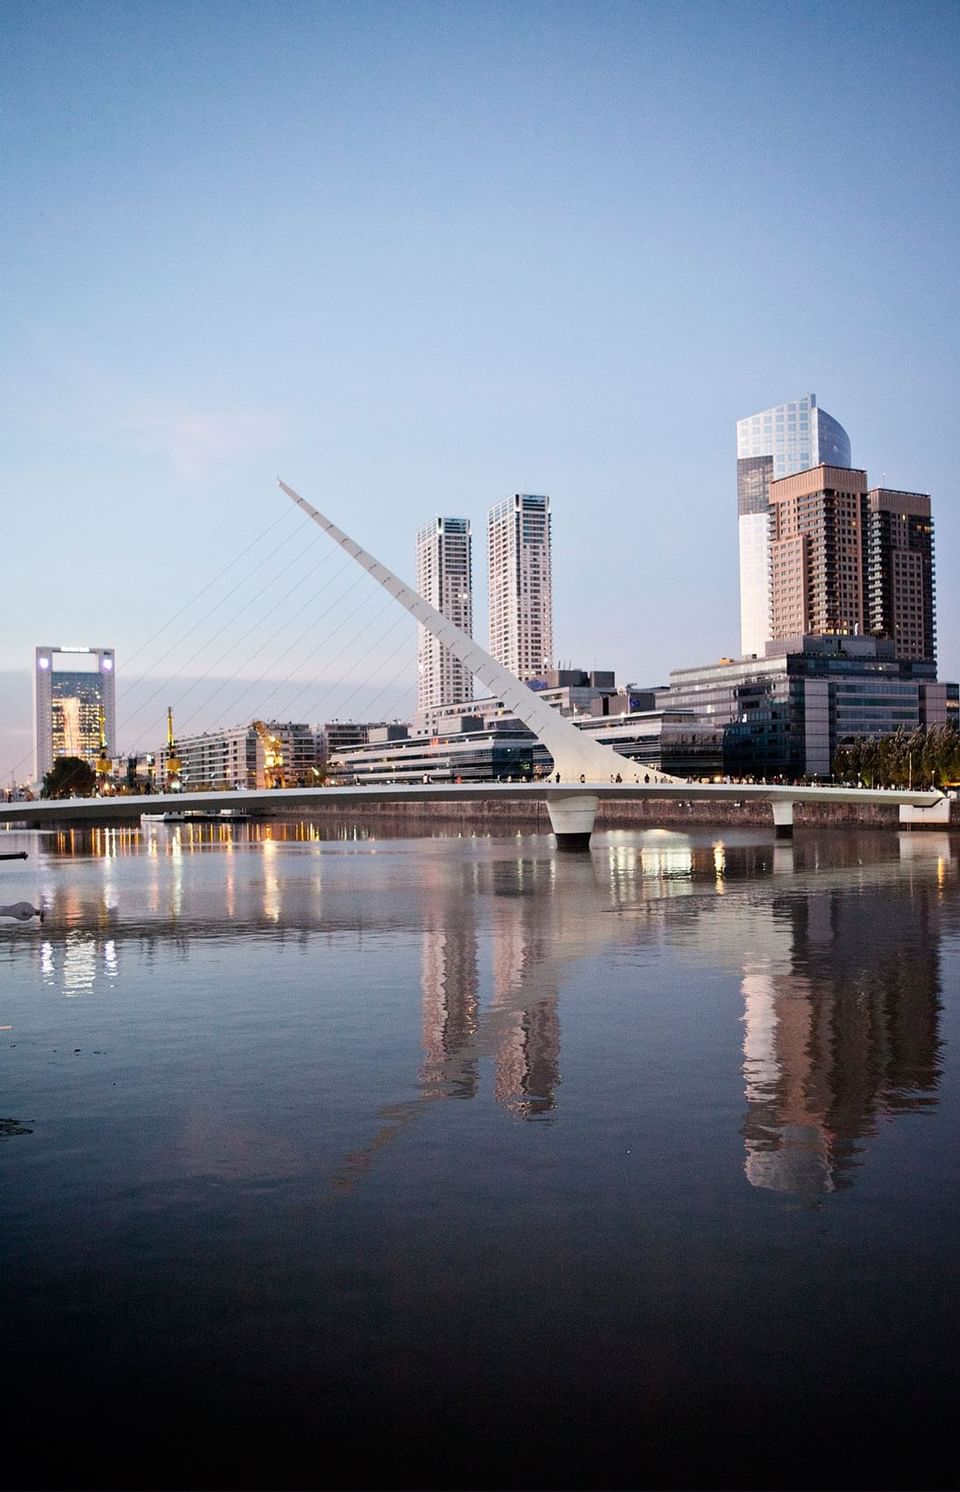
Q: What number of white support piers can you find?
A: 2